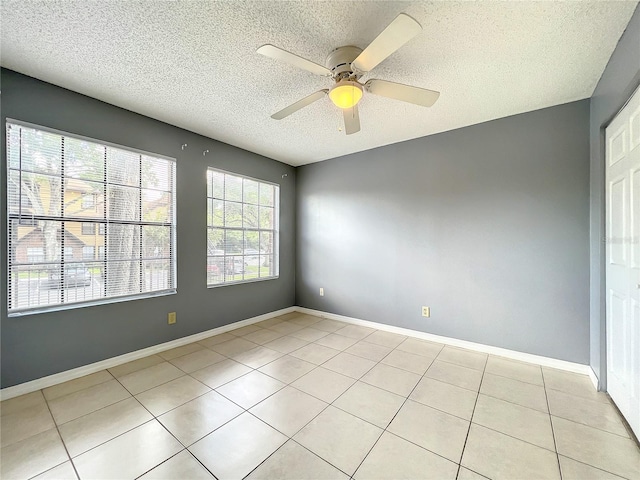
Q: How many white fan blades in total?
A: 5